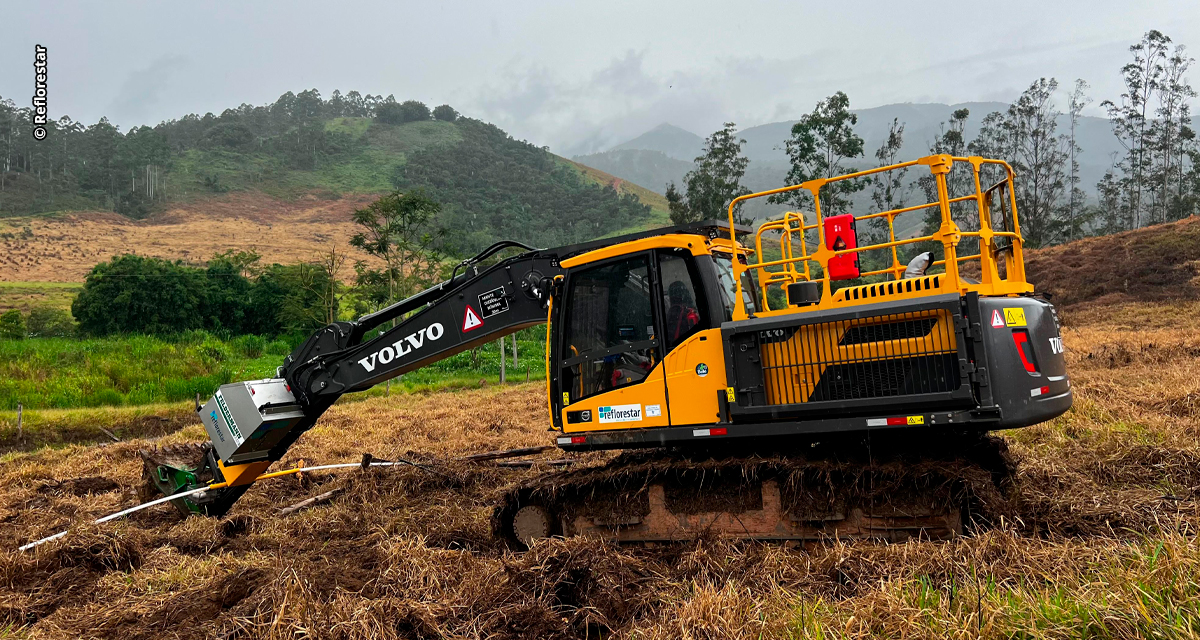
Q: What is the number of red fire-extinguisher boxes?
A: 1